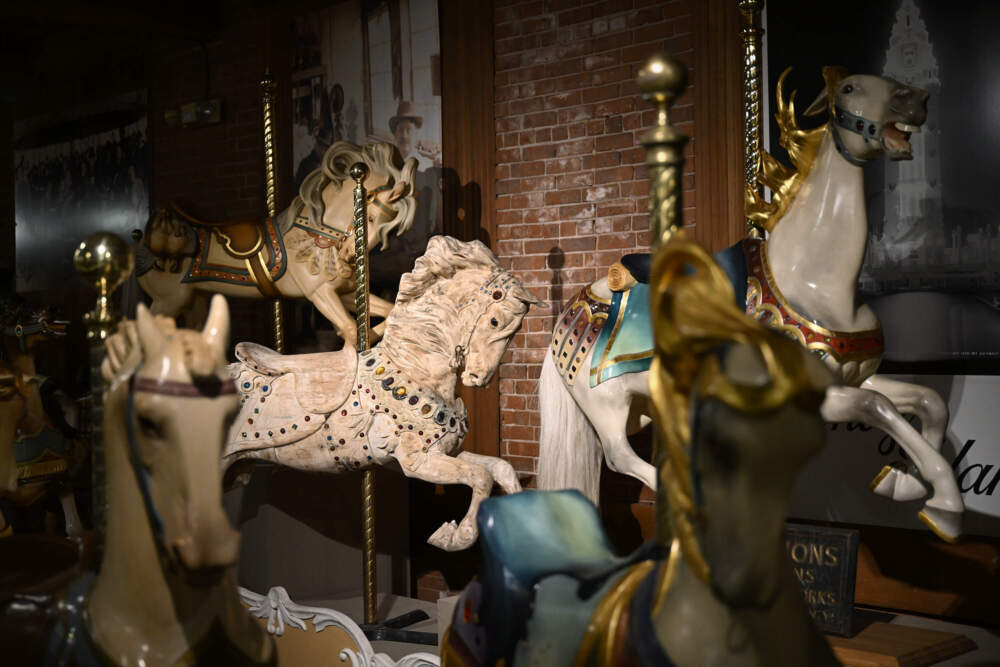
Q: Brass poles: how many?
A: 5